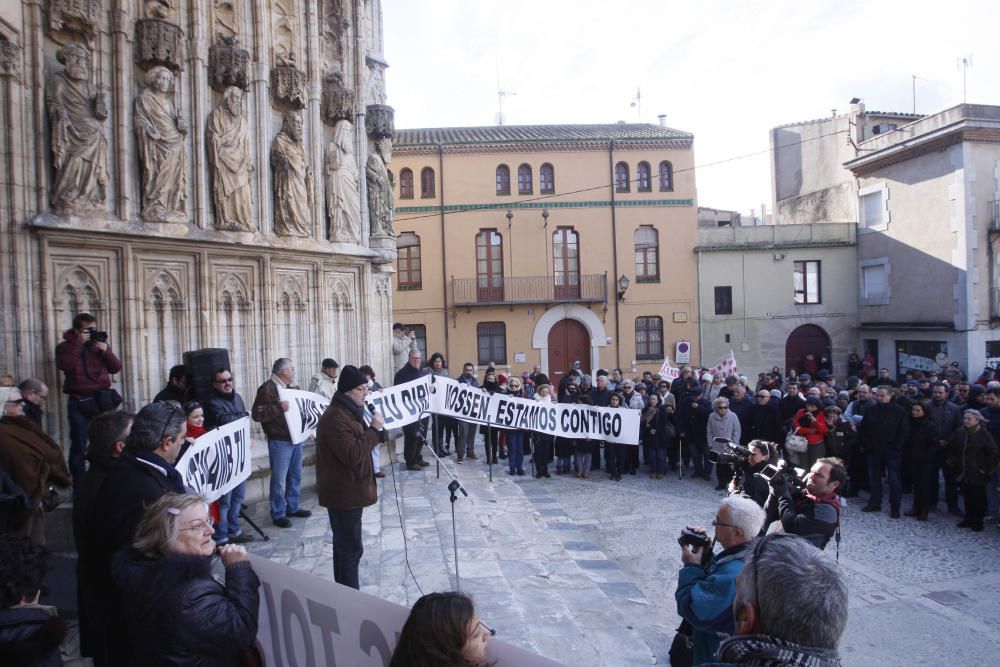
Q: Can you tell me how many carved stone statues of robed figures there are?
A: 6